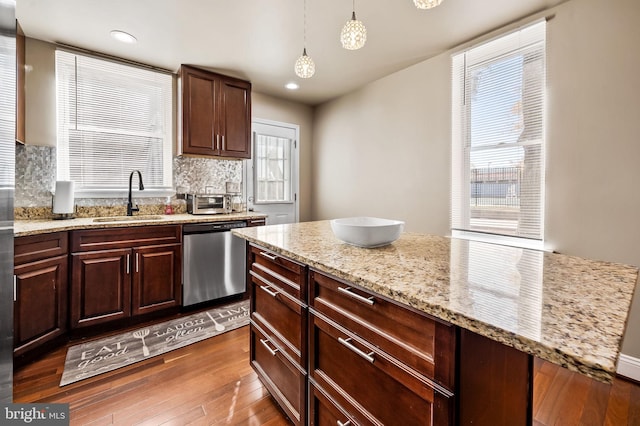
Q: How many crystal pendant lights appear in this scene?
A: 3